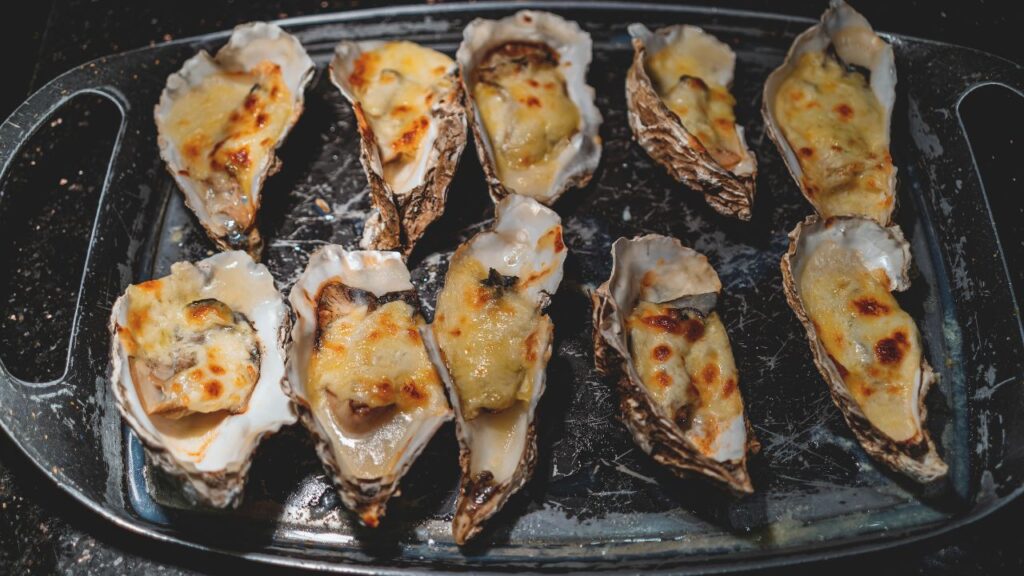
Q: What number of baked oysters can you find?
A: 10